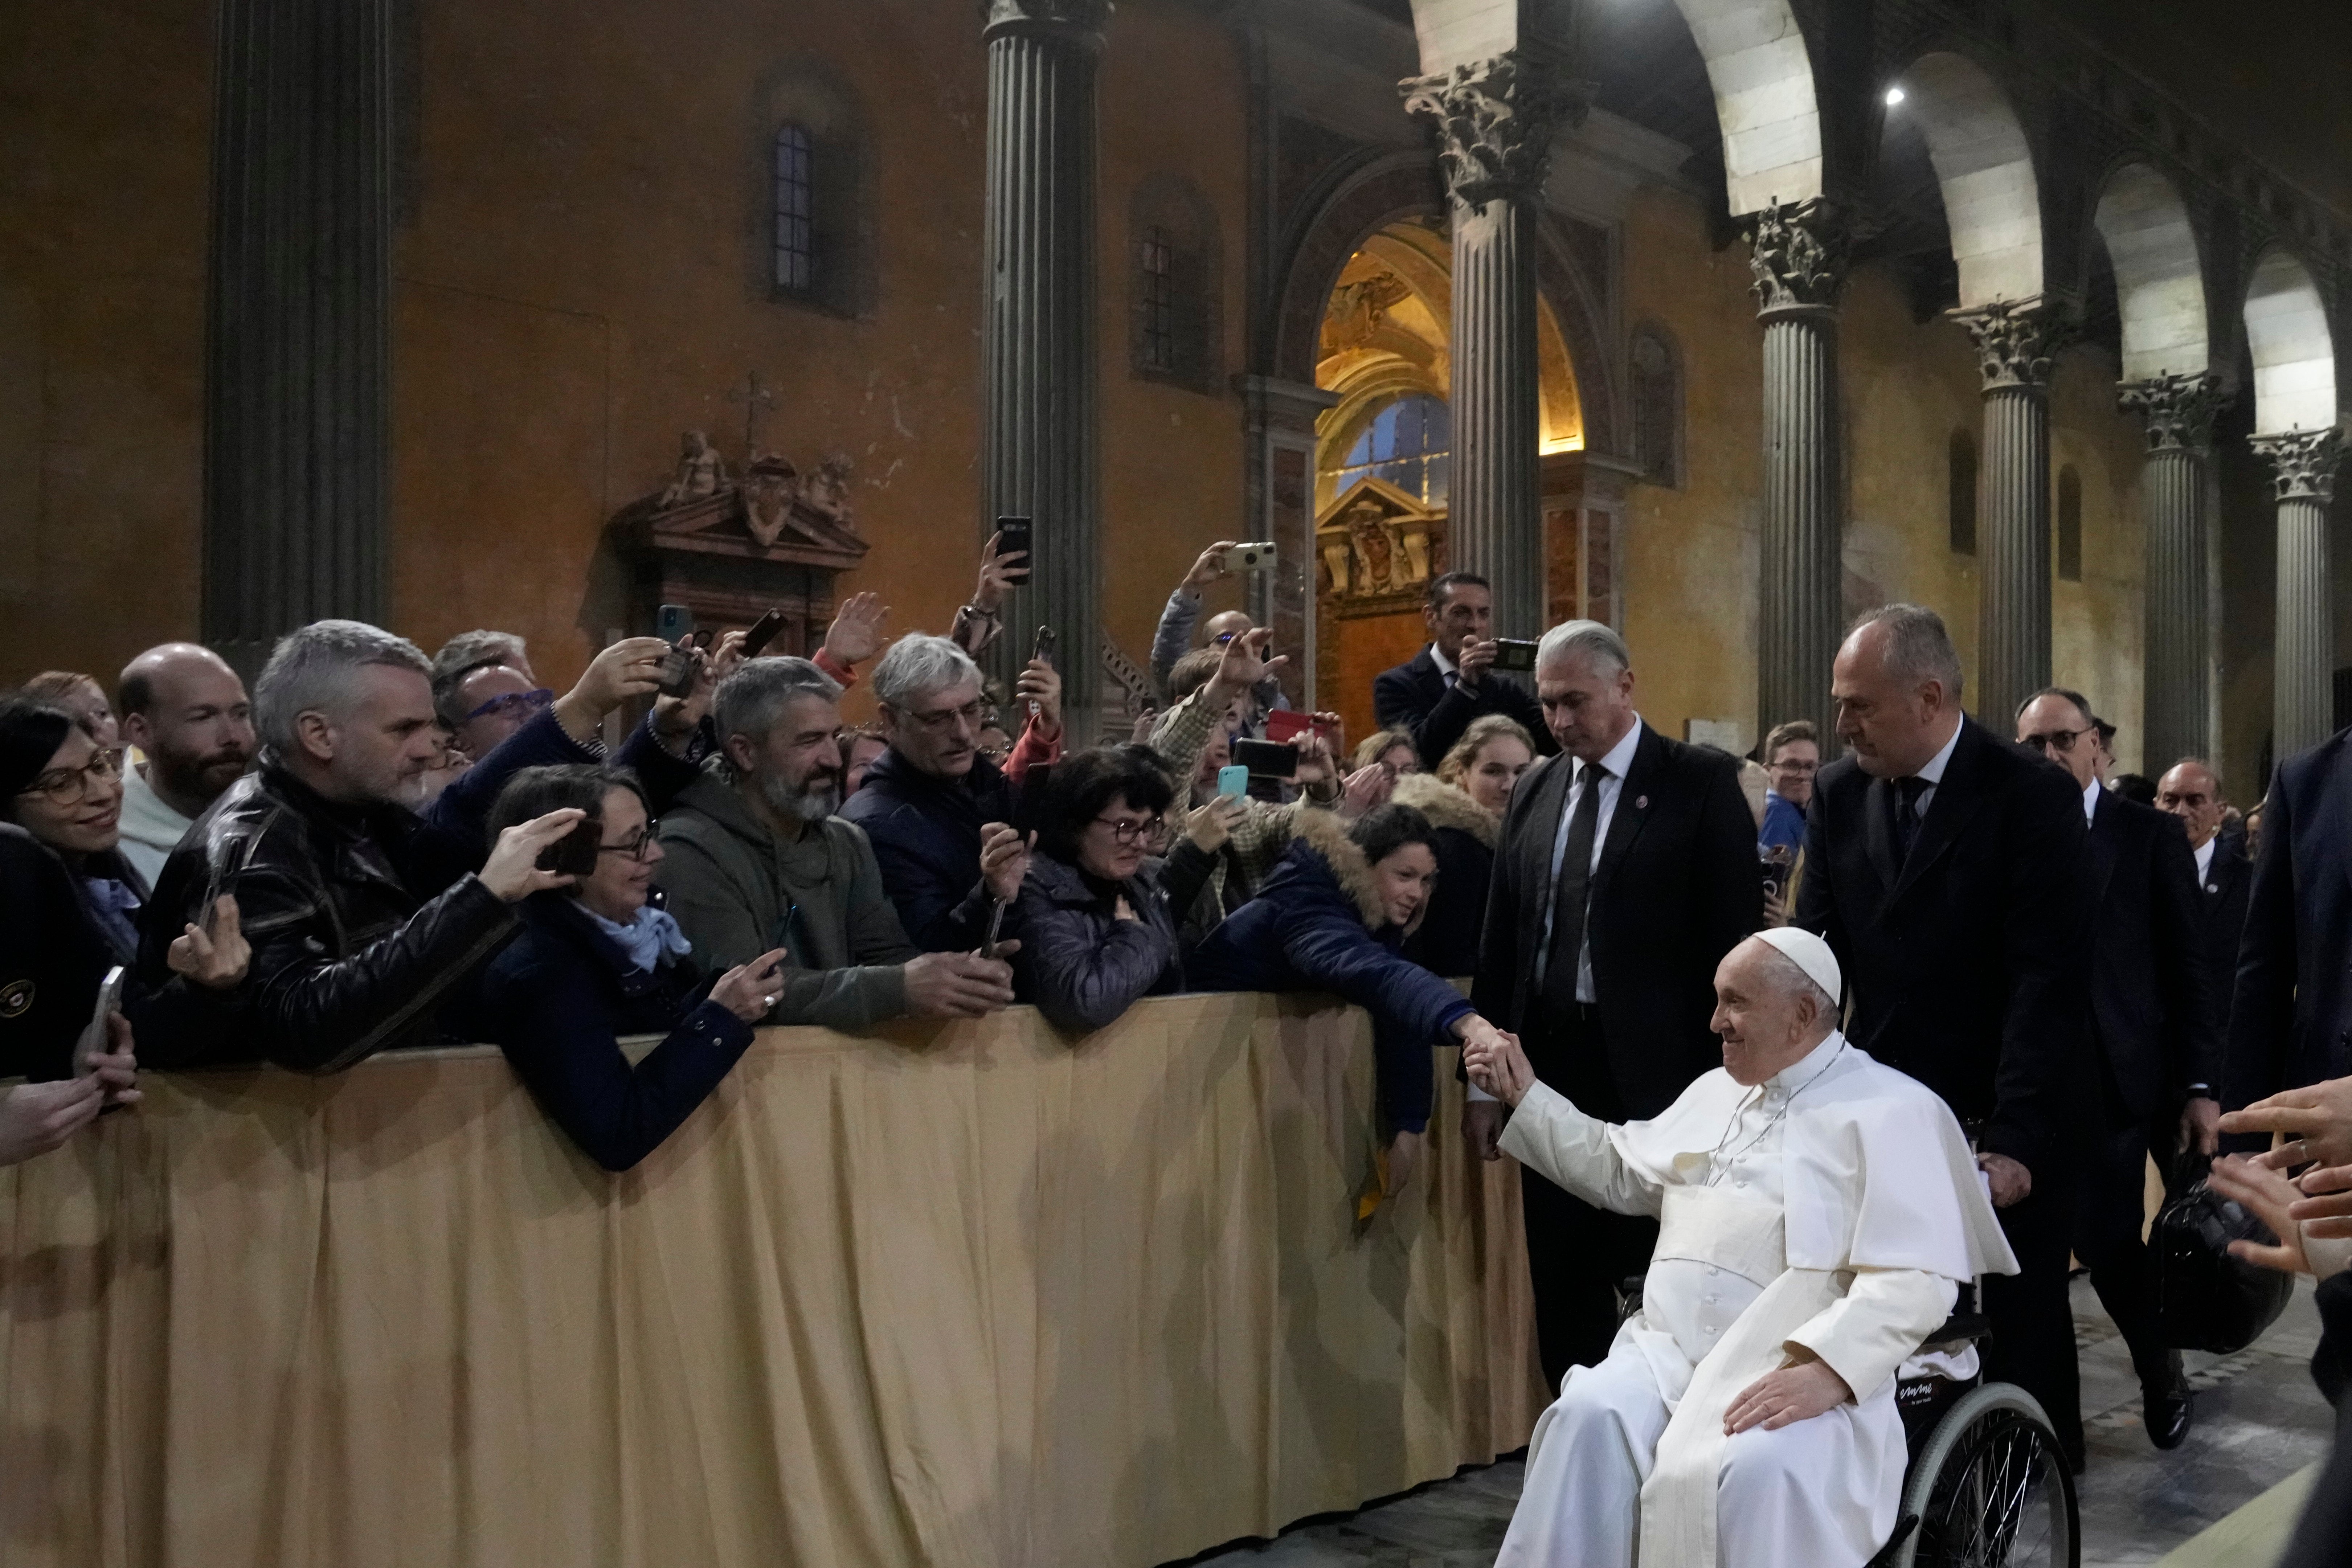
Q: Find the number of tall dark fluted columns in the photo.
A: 7